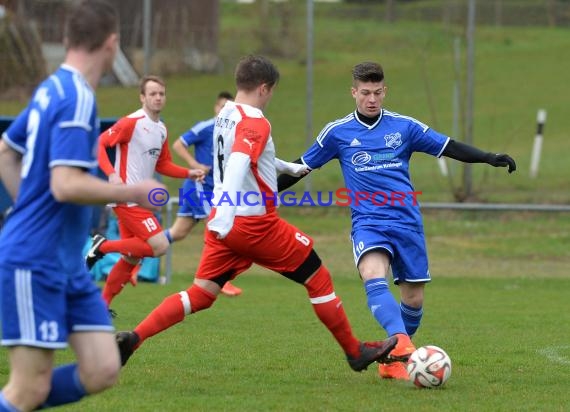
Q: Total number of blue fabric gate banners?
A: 0